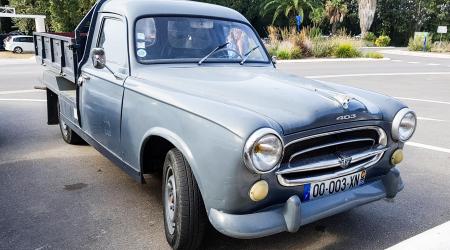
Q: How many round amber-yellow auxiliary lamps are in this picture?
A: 2